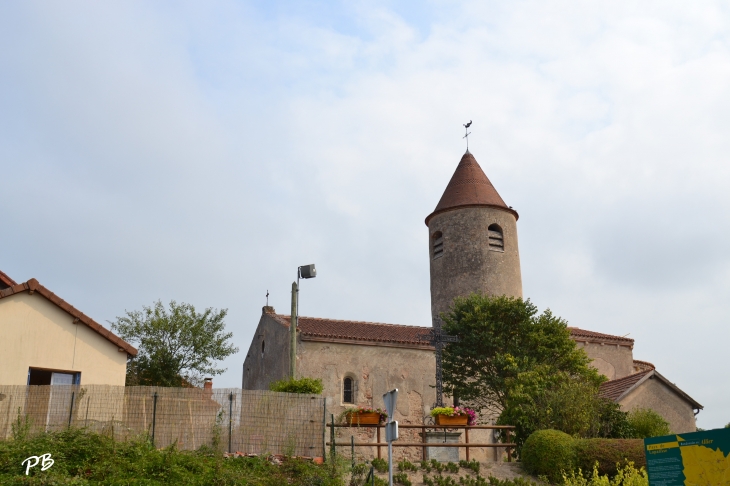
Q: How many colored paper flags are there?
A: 0